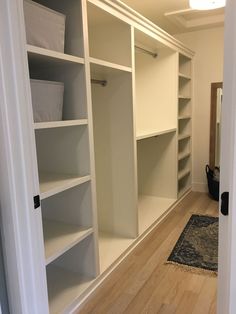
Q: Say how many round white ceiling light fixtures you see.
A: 1